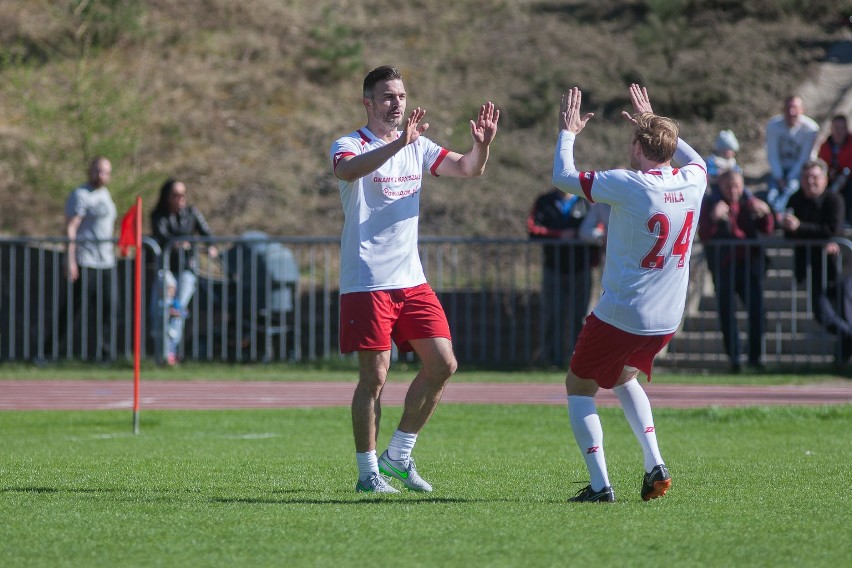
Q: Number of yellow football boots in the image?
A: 0